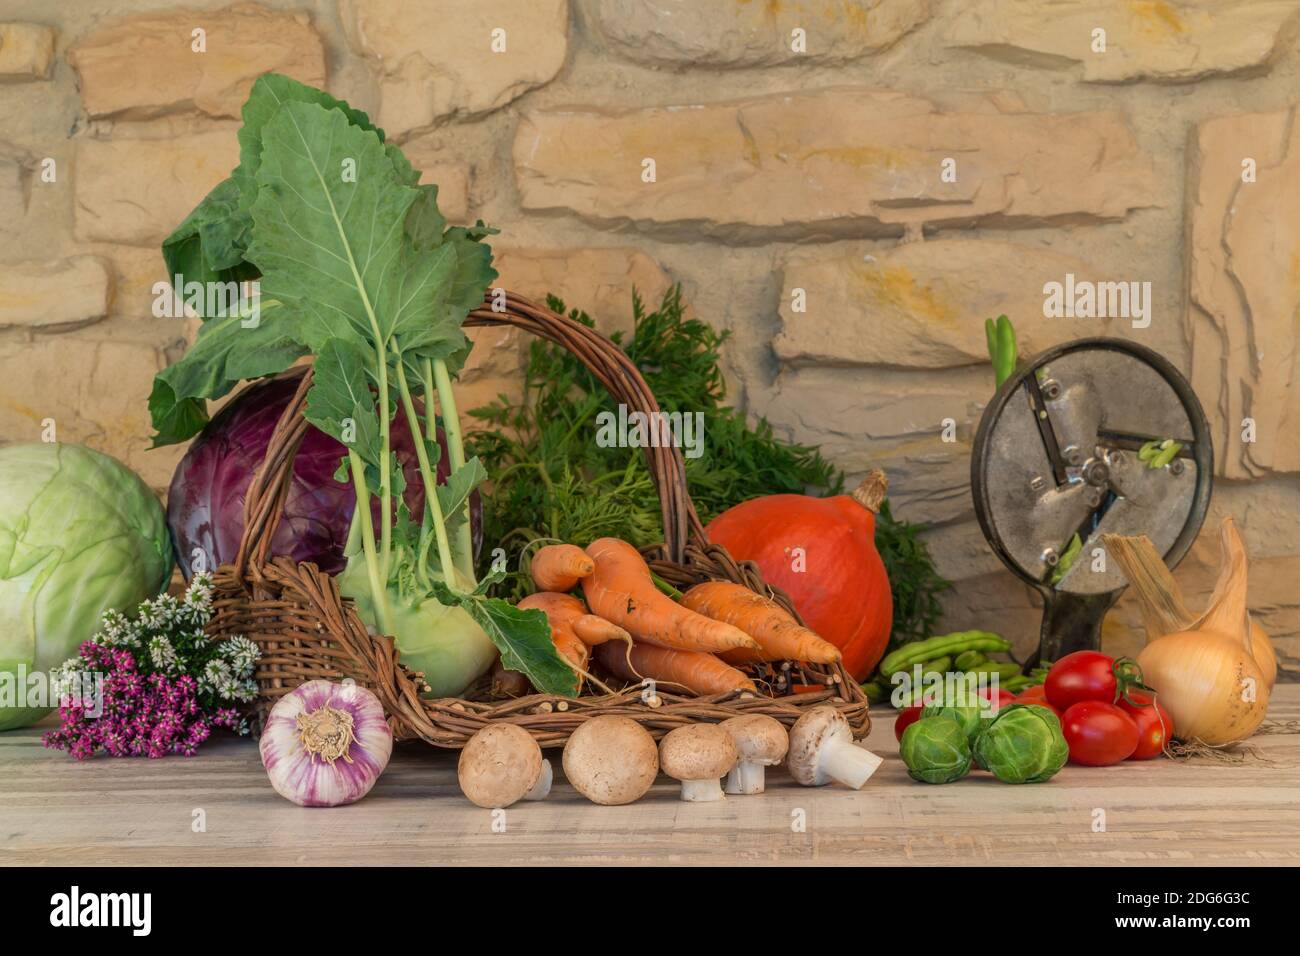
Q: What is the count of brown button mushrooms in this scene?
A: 5